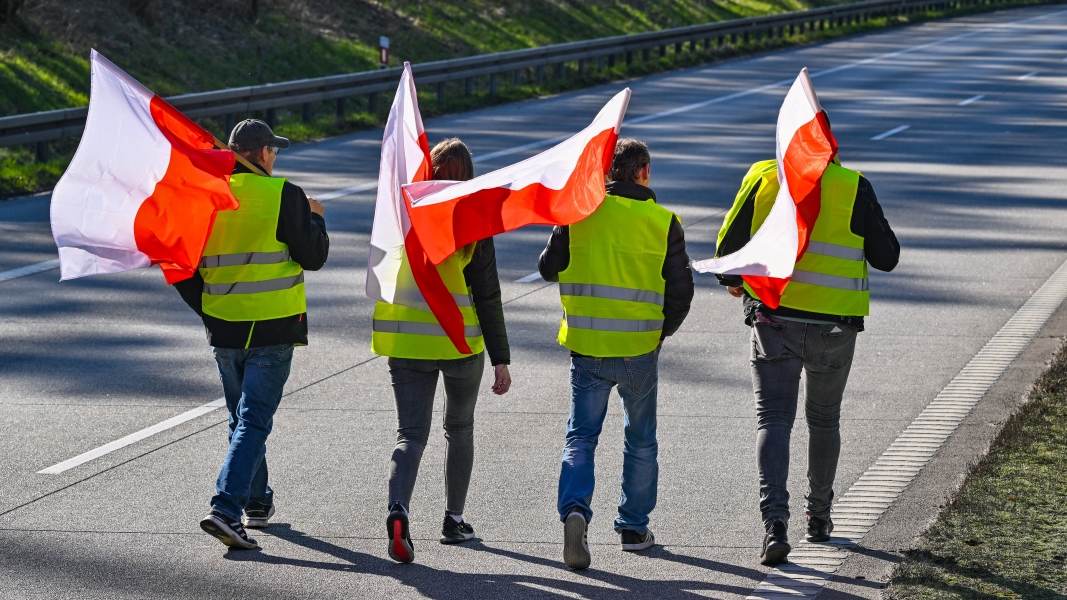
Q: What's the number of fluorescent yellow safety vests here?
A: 4